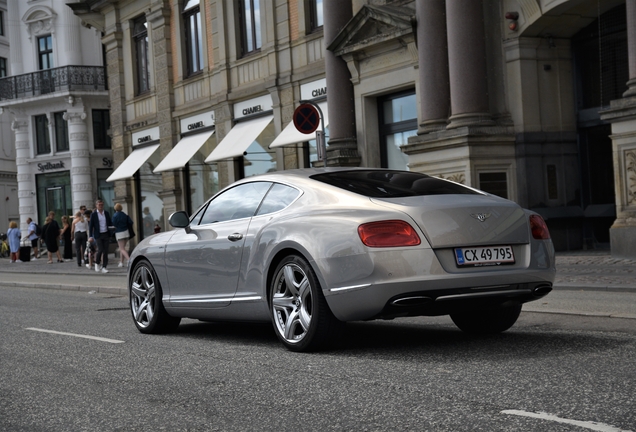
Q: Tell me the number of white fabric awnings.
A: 4